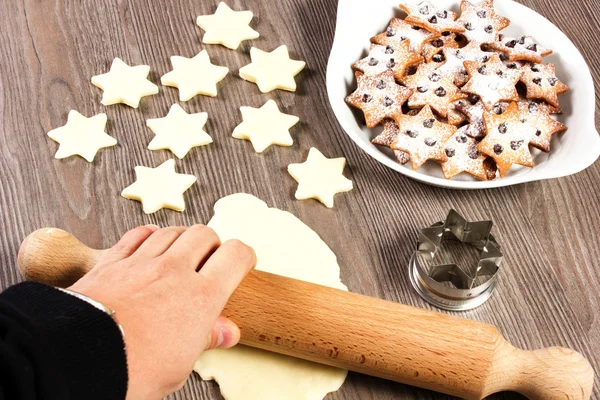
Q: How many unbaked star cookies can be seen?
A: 9